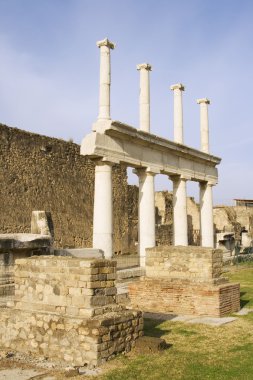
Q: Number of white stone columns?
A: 8